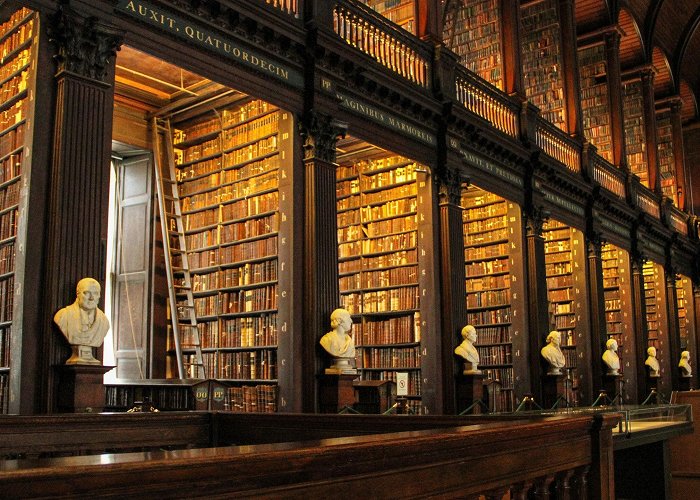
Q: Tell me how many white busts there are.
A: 7